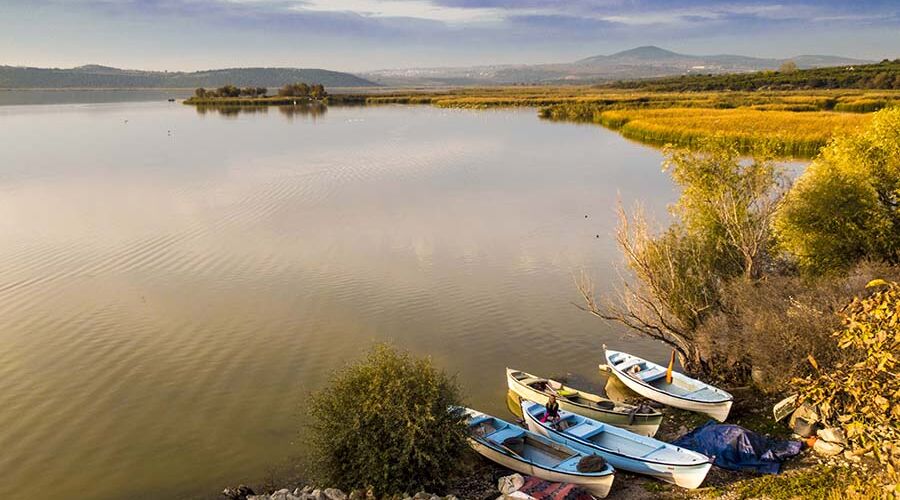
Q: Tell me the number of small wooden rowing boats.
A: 4